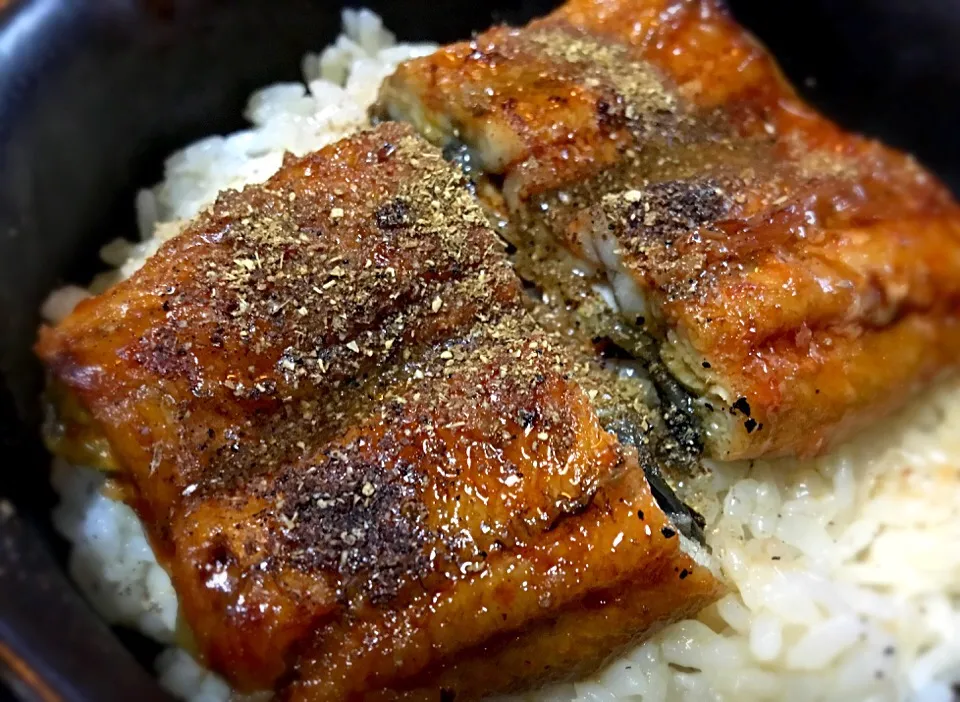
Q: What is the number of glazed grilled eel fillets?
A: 2